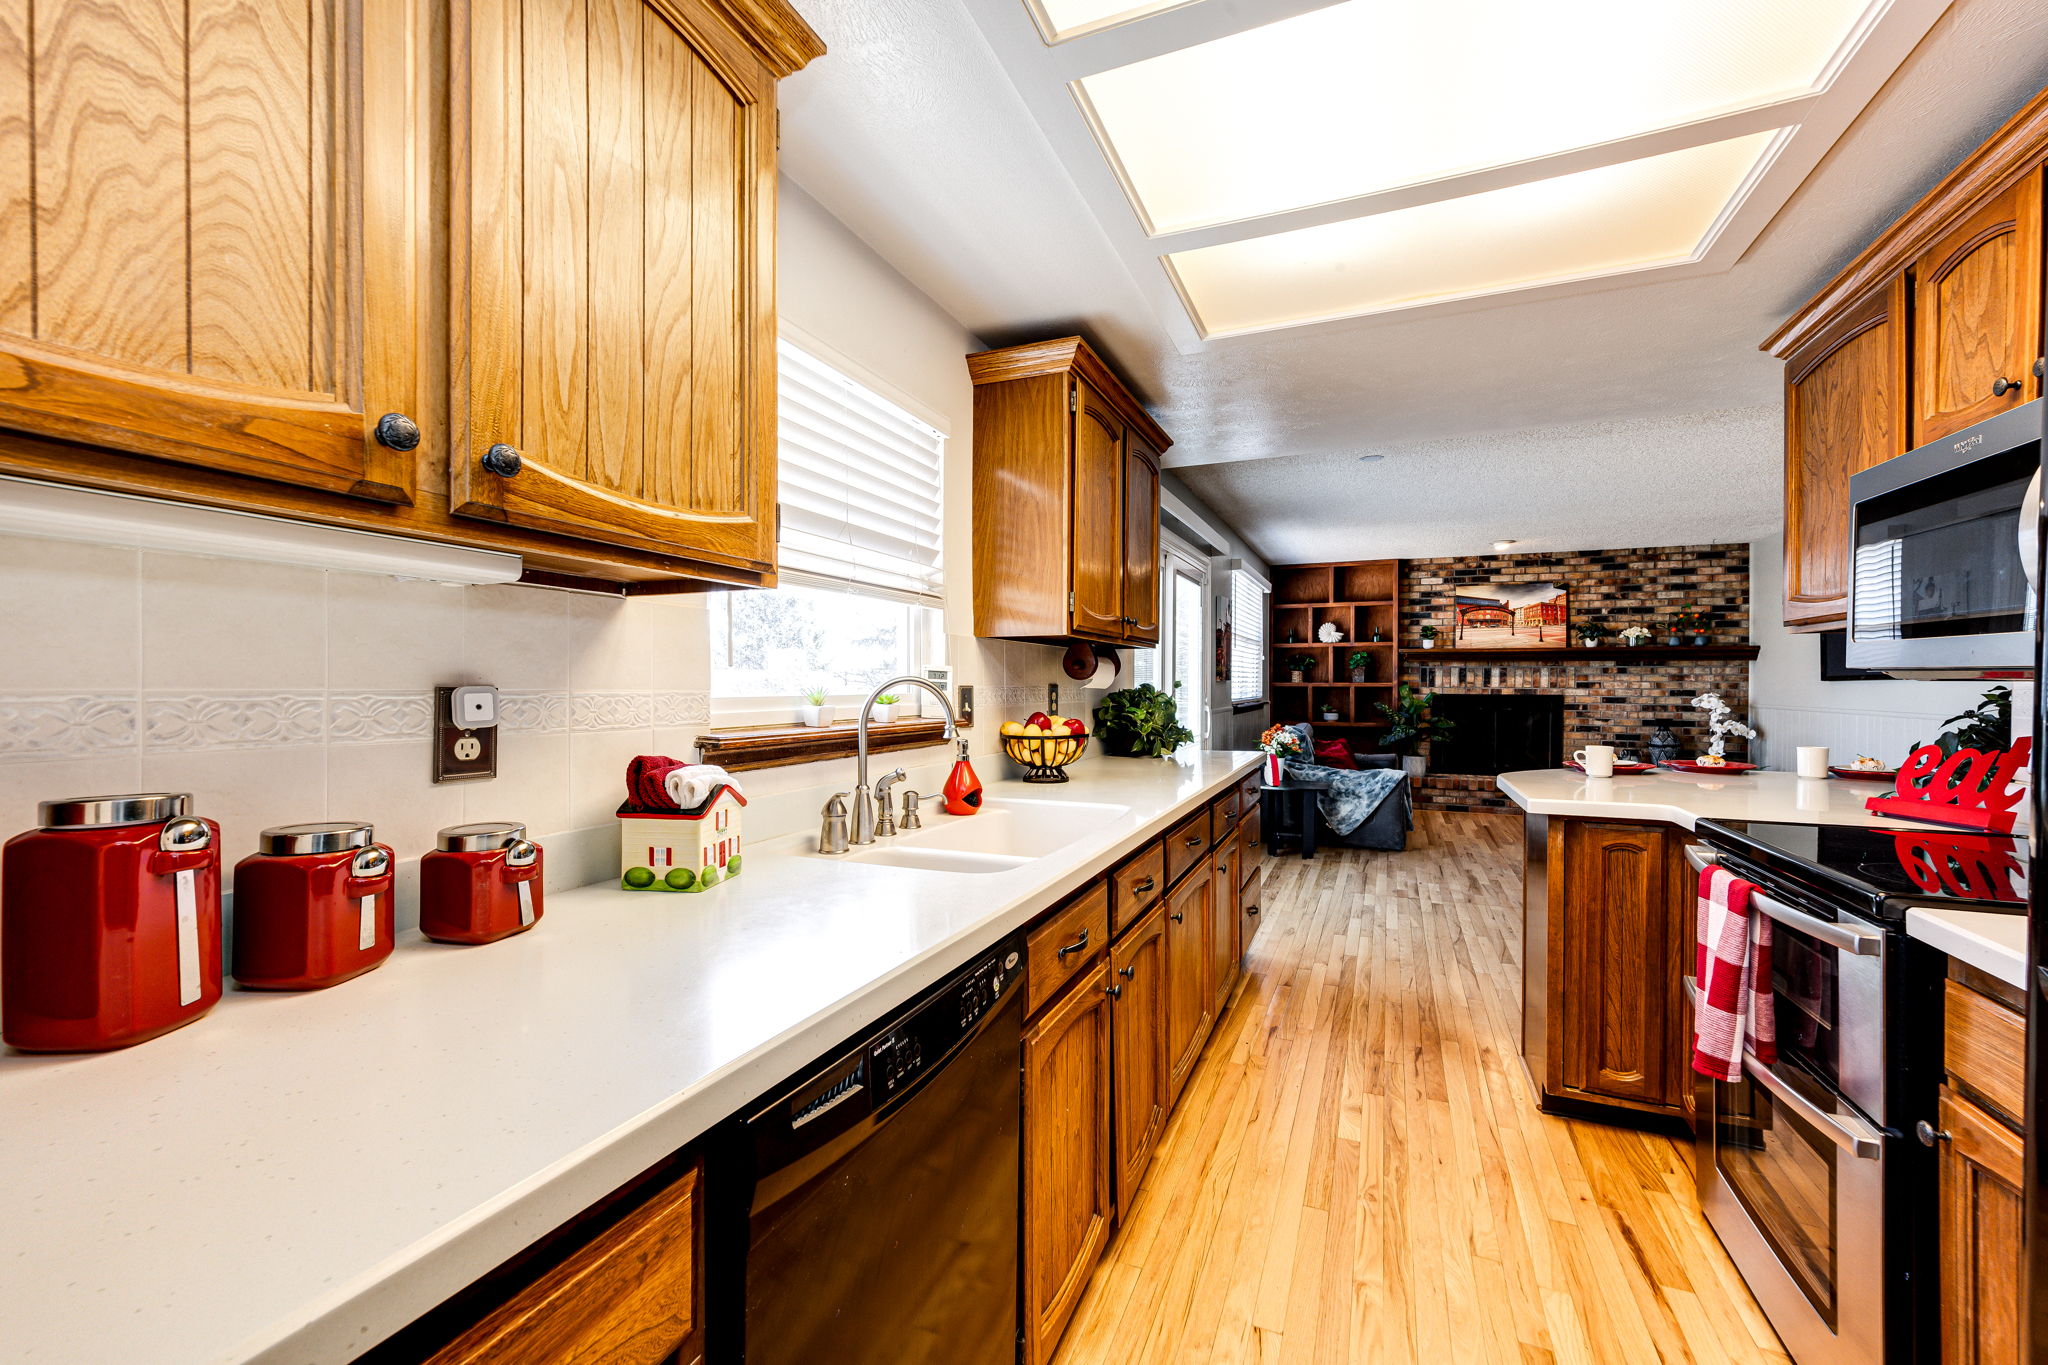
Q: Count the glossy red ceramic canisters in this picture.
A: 3